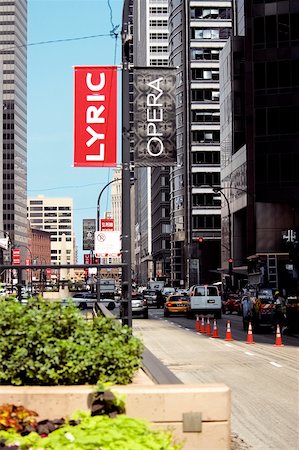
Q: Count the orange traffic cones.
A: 7